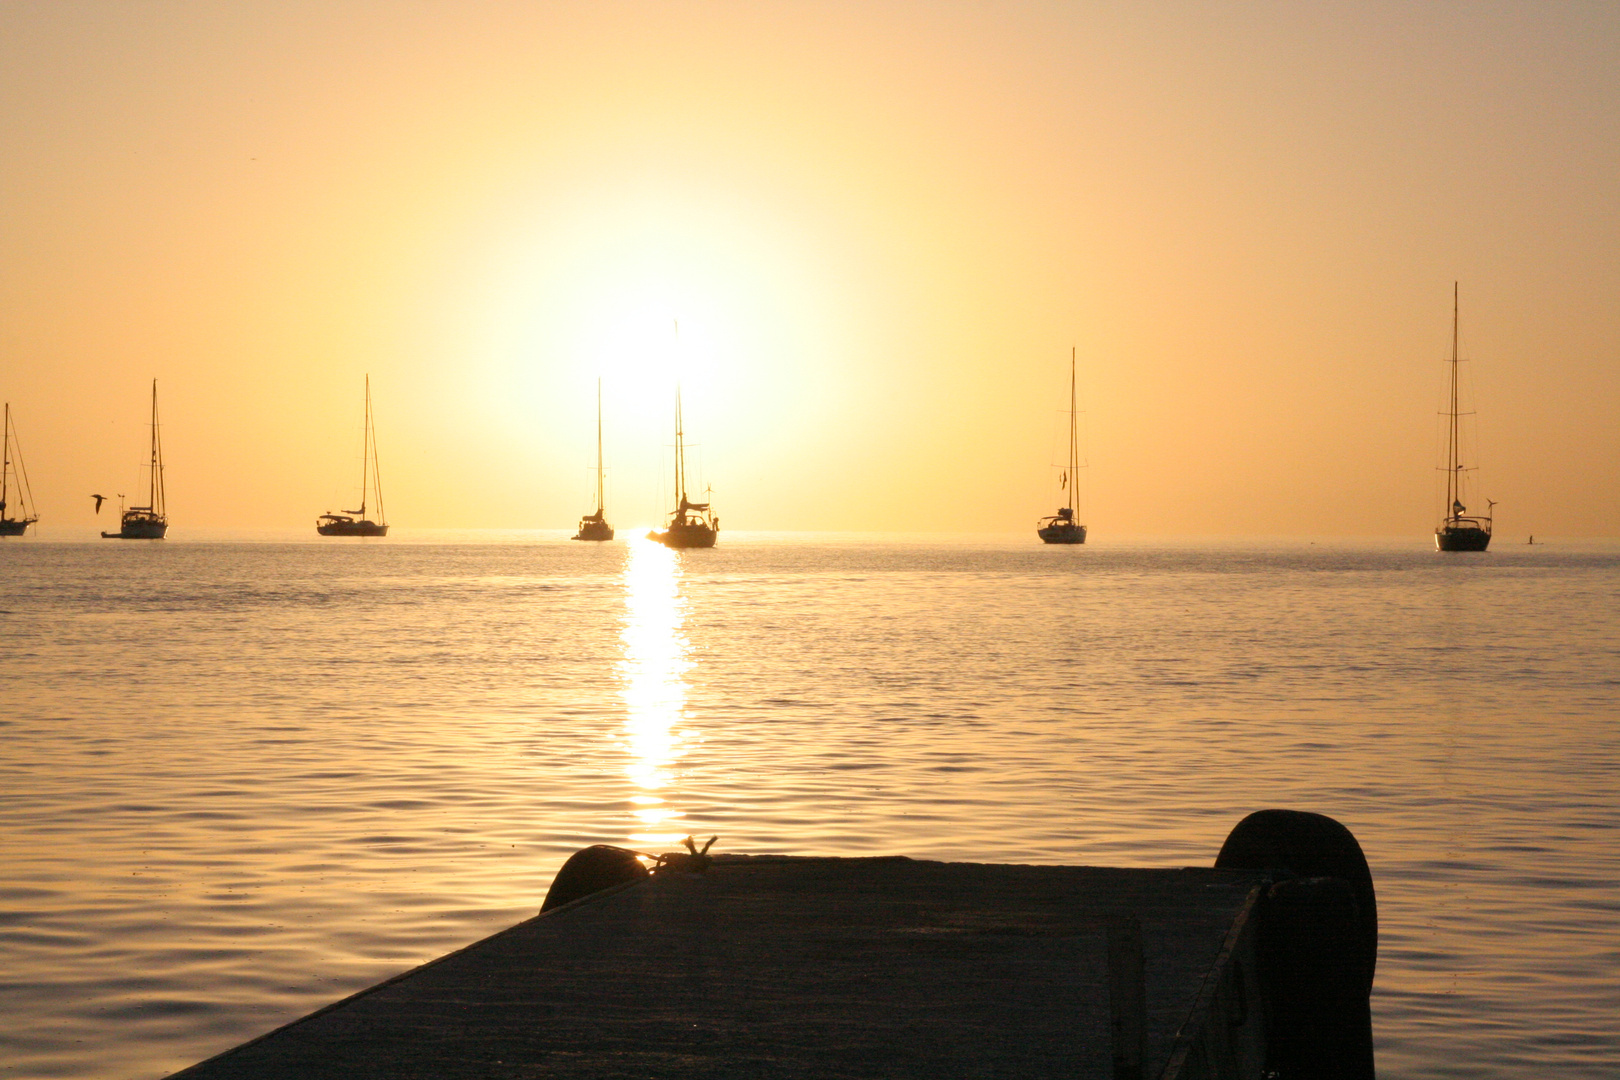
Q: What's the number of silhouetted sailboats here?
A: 7